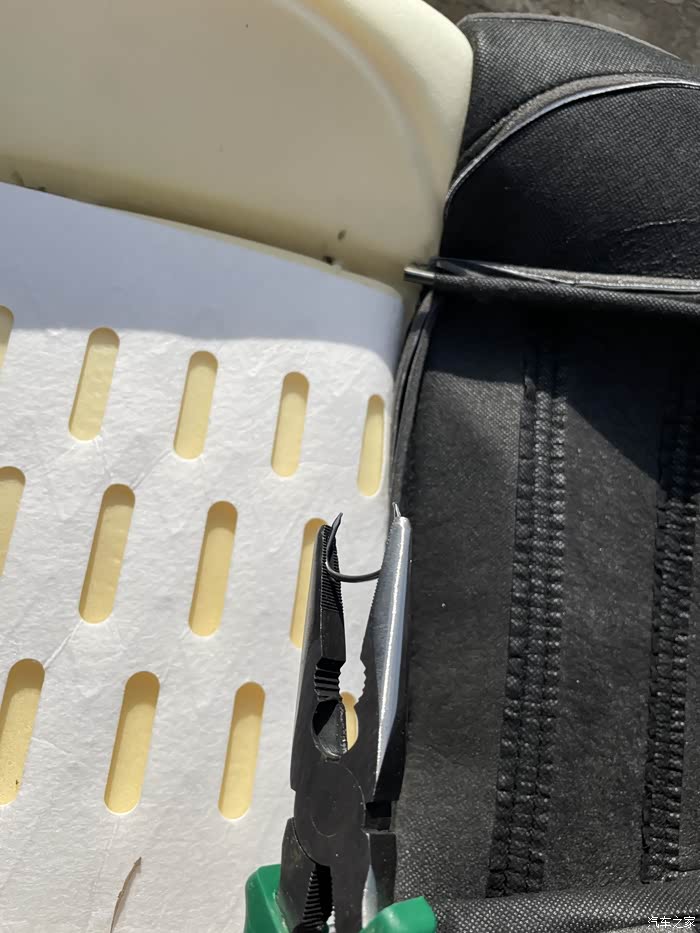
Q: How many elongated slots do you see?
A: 13